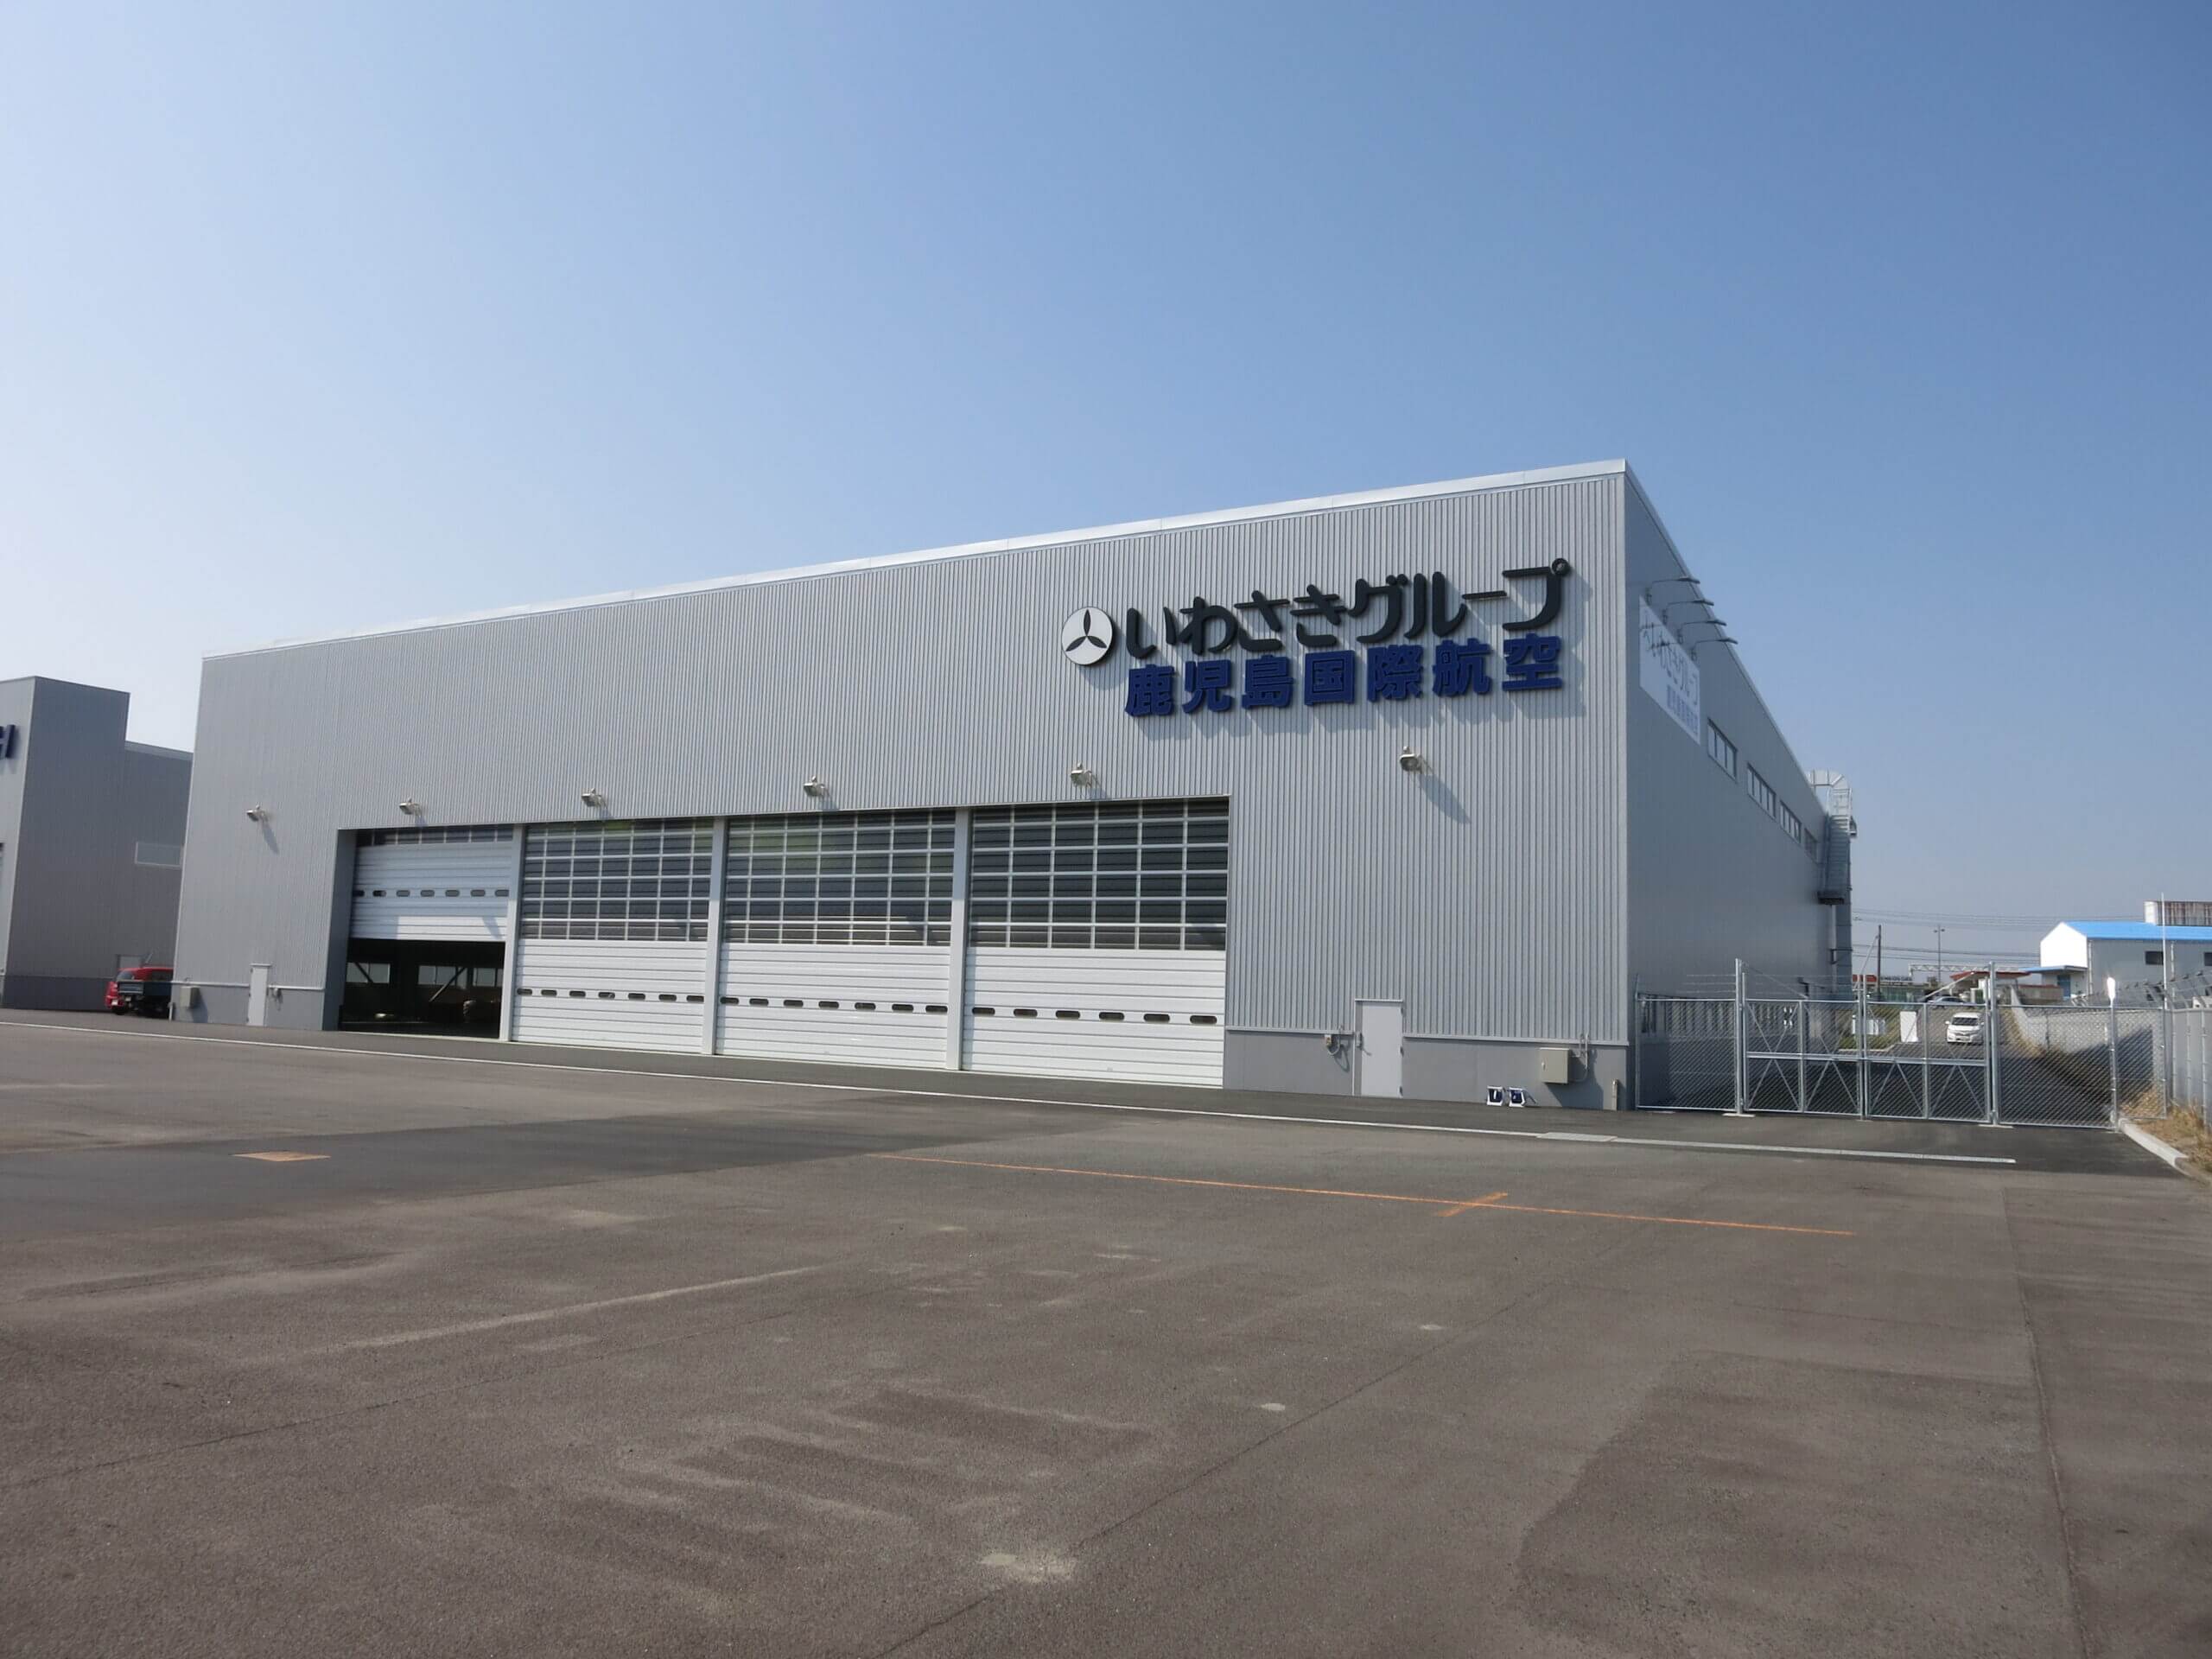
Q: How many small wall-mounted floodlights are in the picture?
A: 6